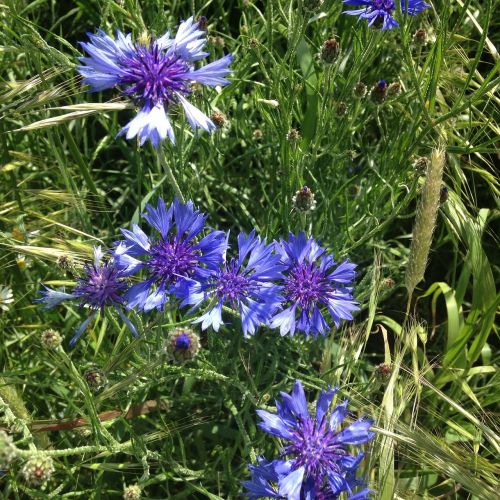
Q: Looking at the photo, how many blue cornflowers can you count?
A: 8